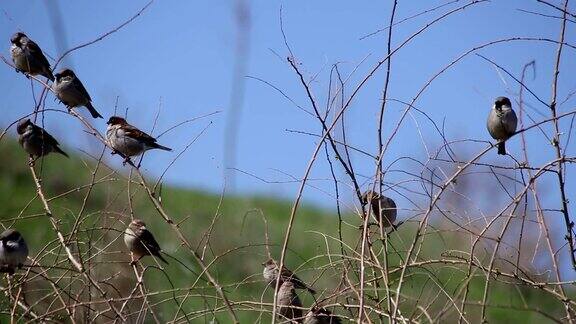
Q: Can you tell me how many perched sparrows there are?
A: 11